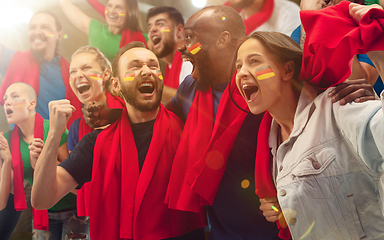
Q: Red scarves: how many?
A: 9